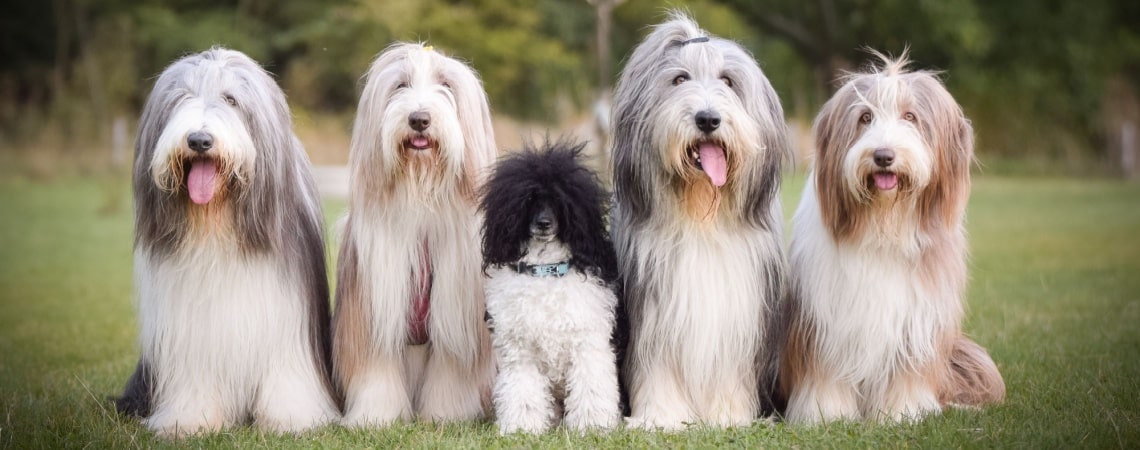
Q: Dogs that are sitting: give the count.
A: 5